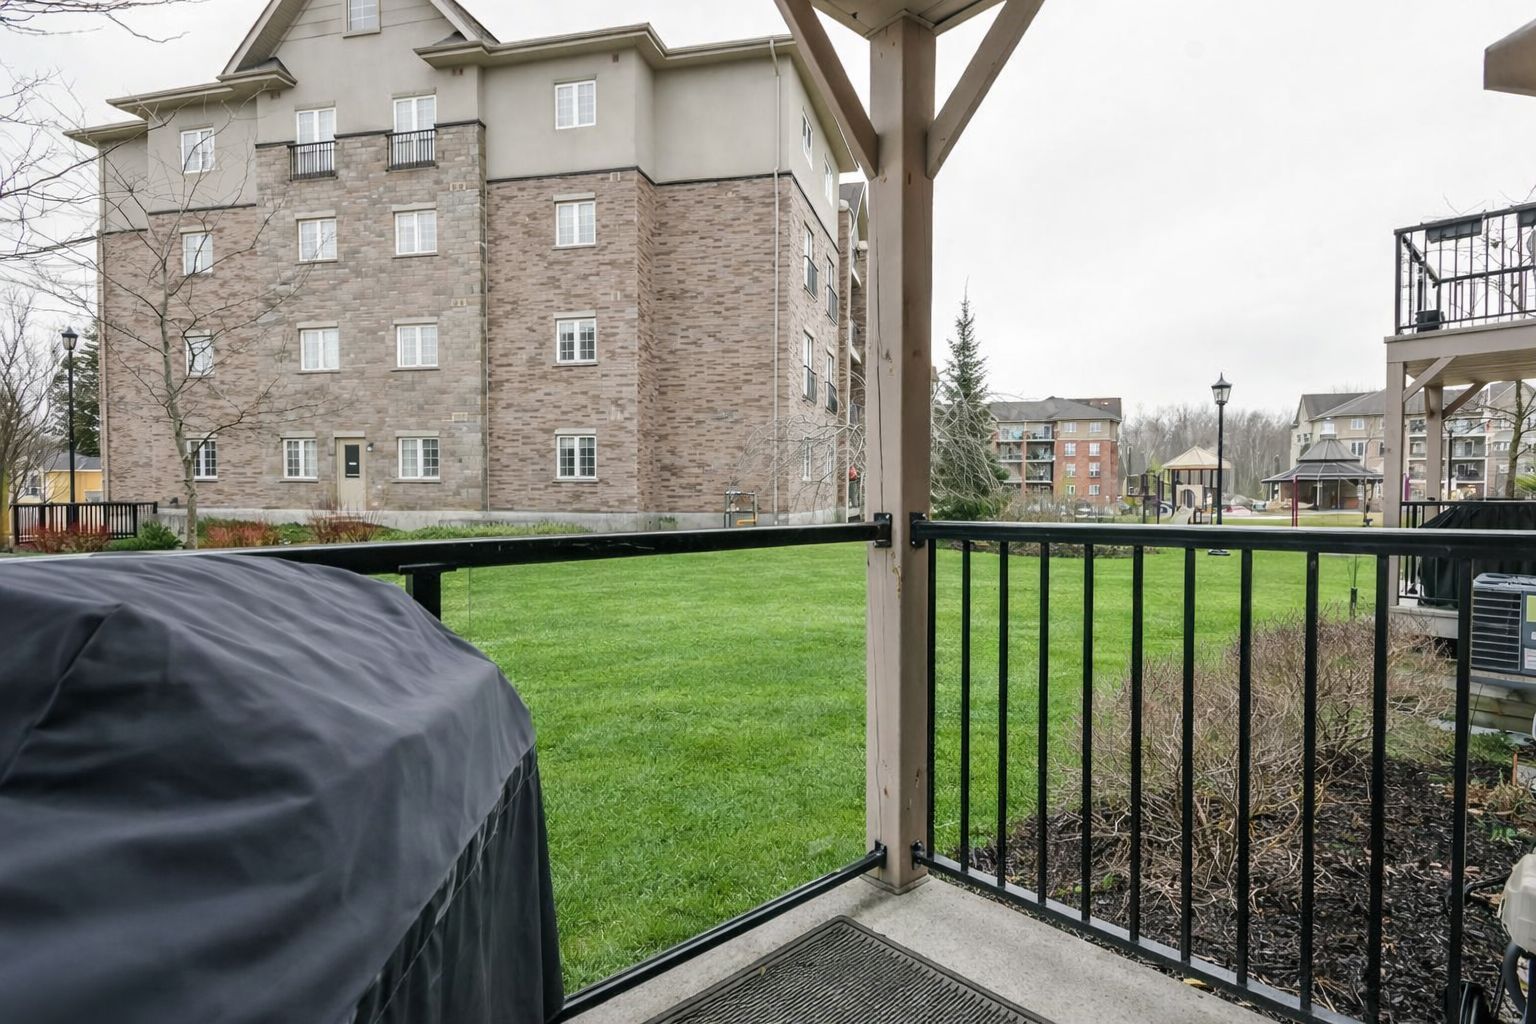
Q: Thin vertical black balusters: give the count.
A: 11